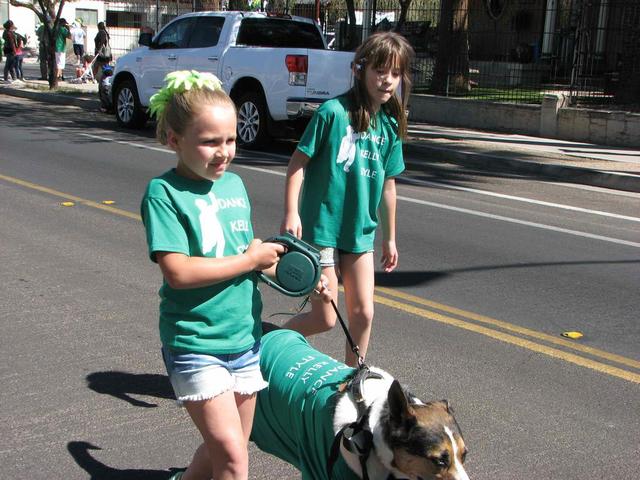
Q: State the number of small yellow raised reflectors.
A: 3